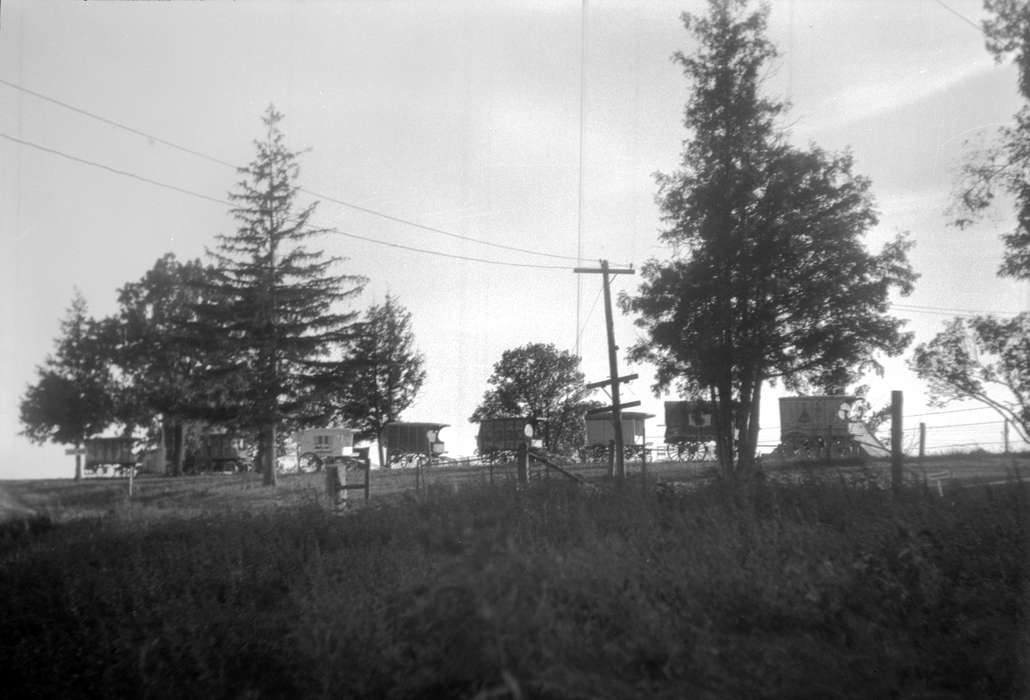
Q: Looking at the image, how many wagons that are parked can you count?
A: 8